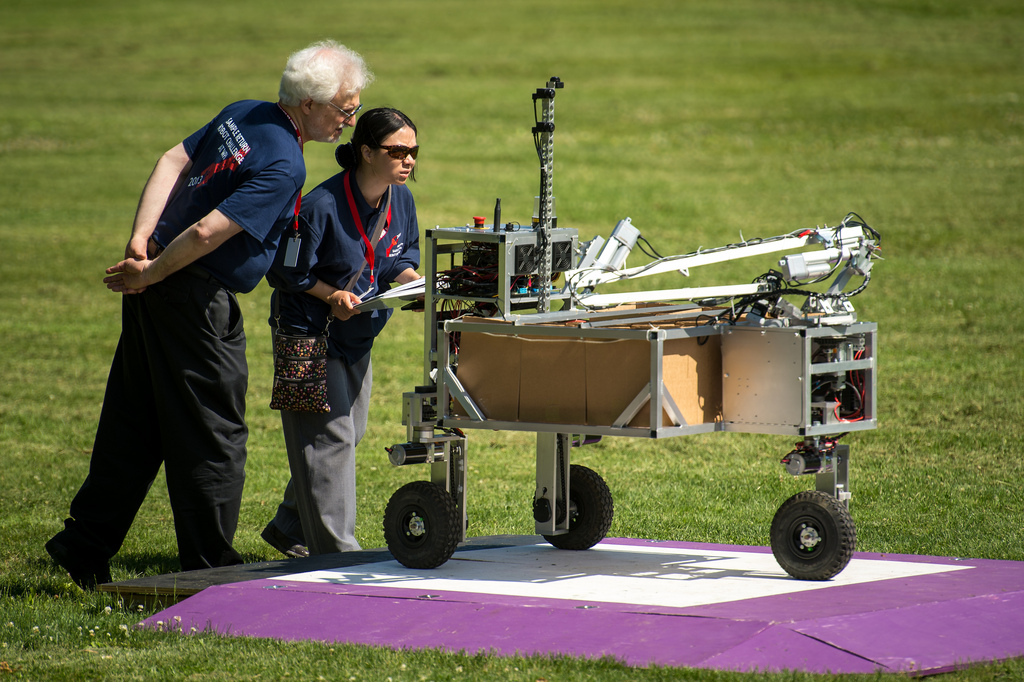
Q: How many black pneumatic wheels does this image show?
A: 3